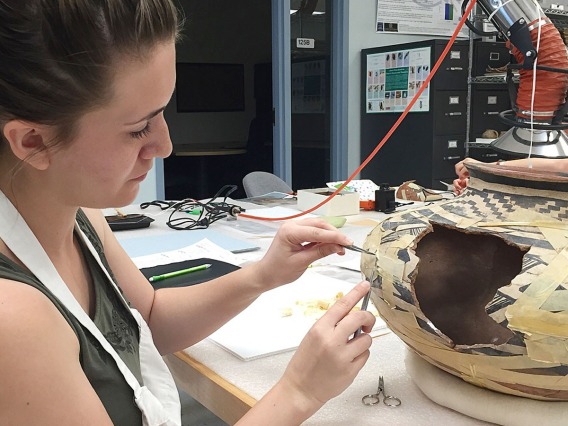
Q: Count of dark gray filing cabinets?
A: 2